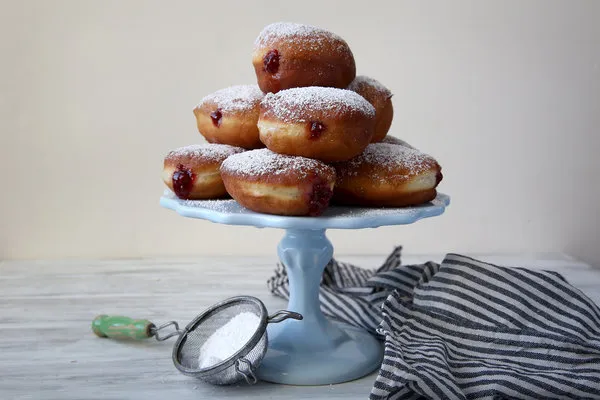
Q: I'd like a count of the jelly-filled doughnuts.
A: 8